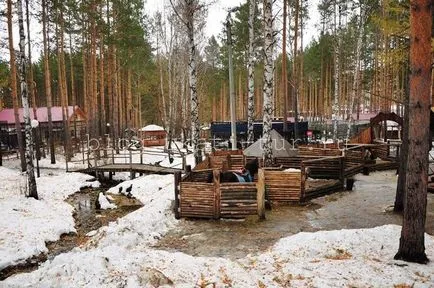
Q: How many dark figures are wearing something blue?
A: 1